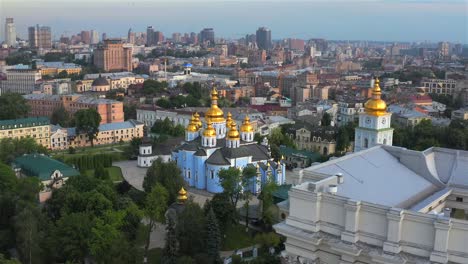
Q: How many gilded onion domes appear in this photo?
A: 9